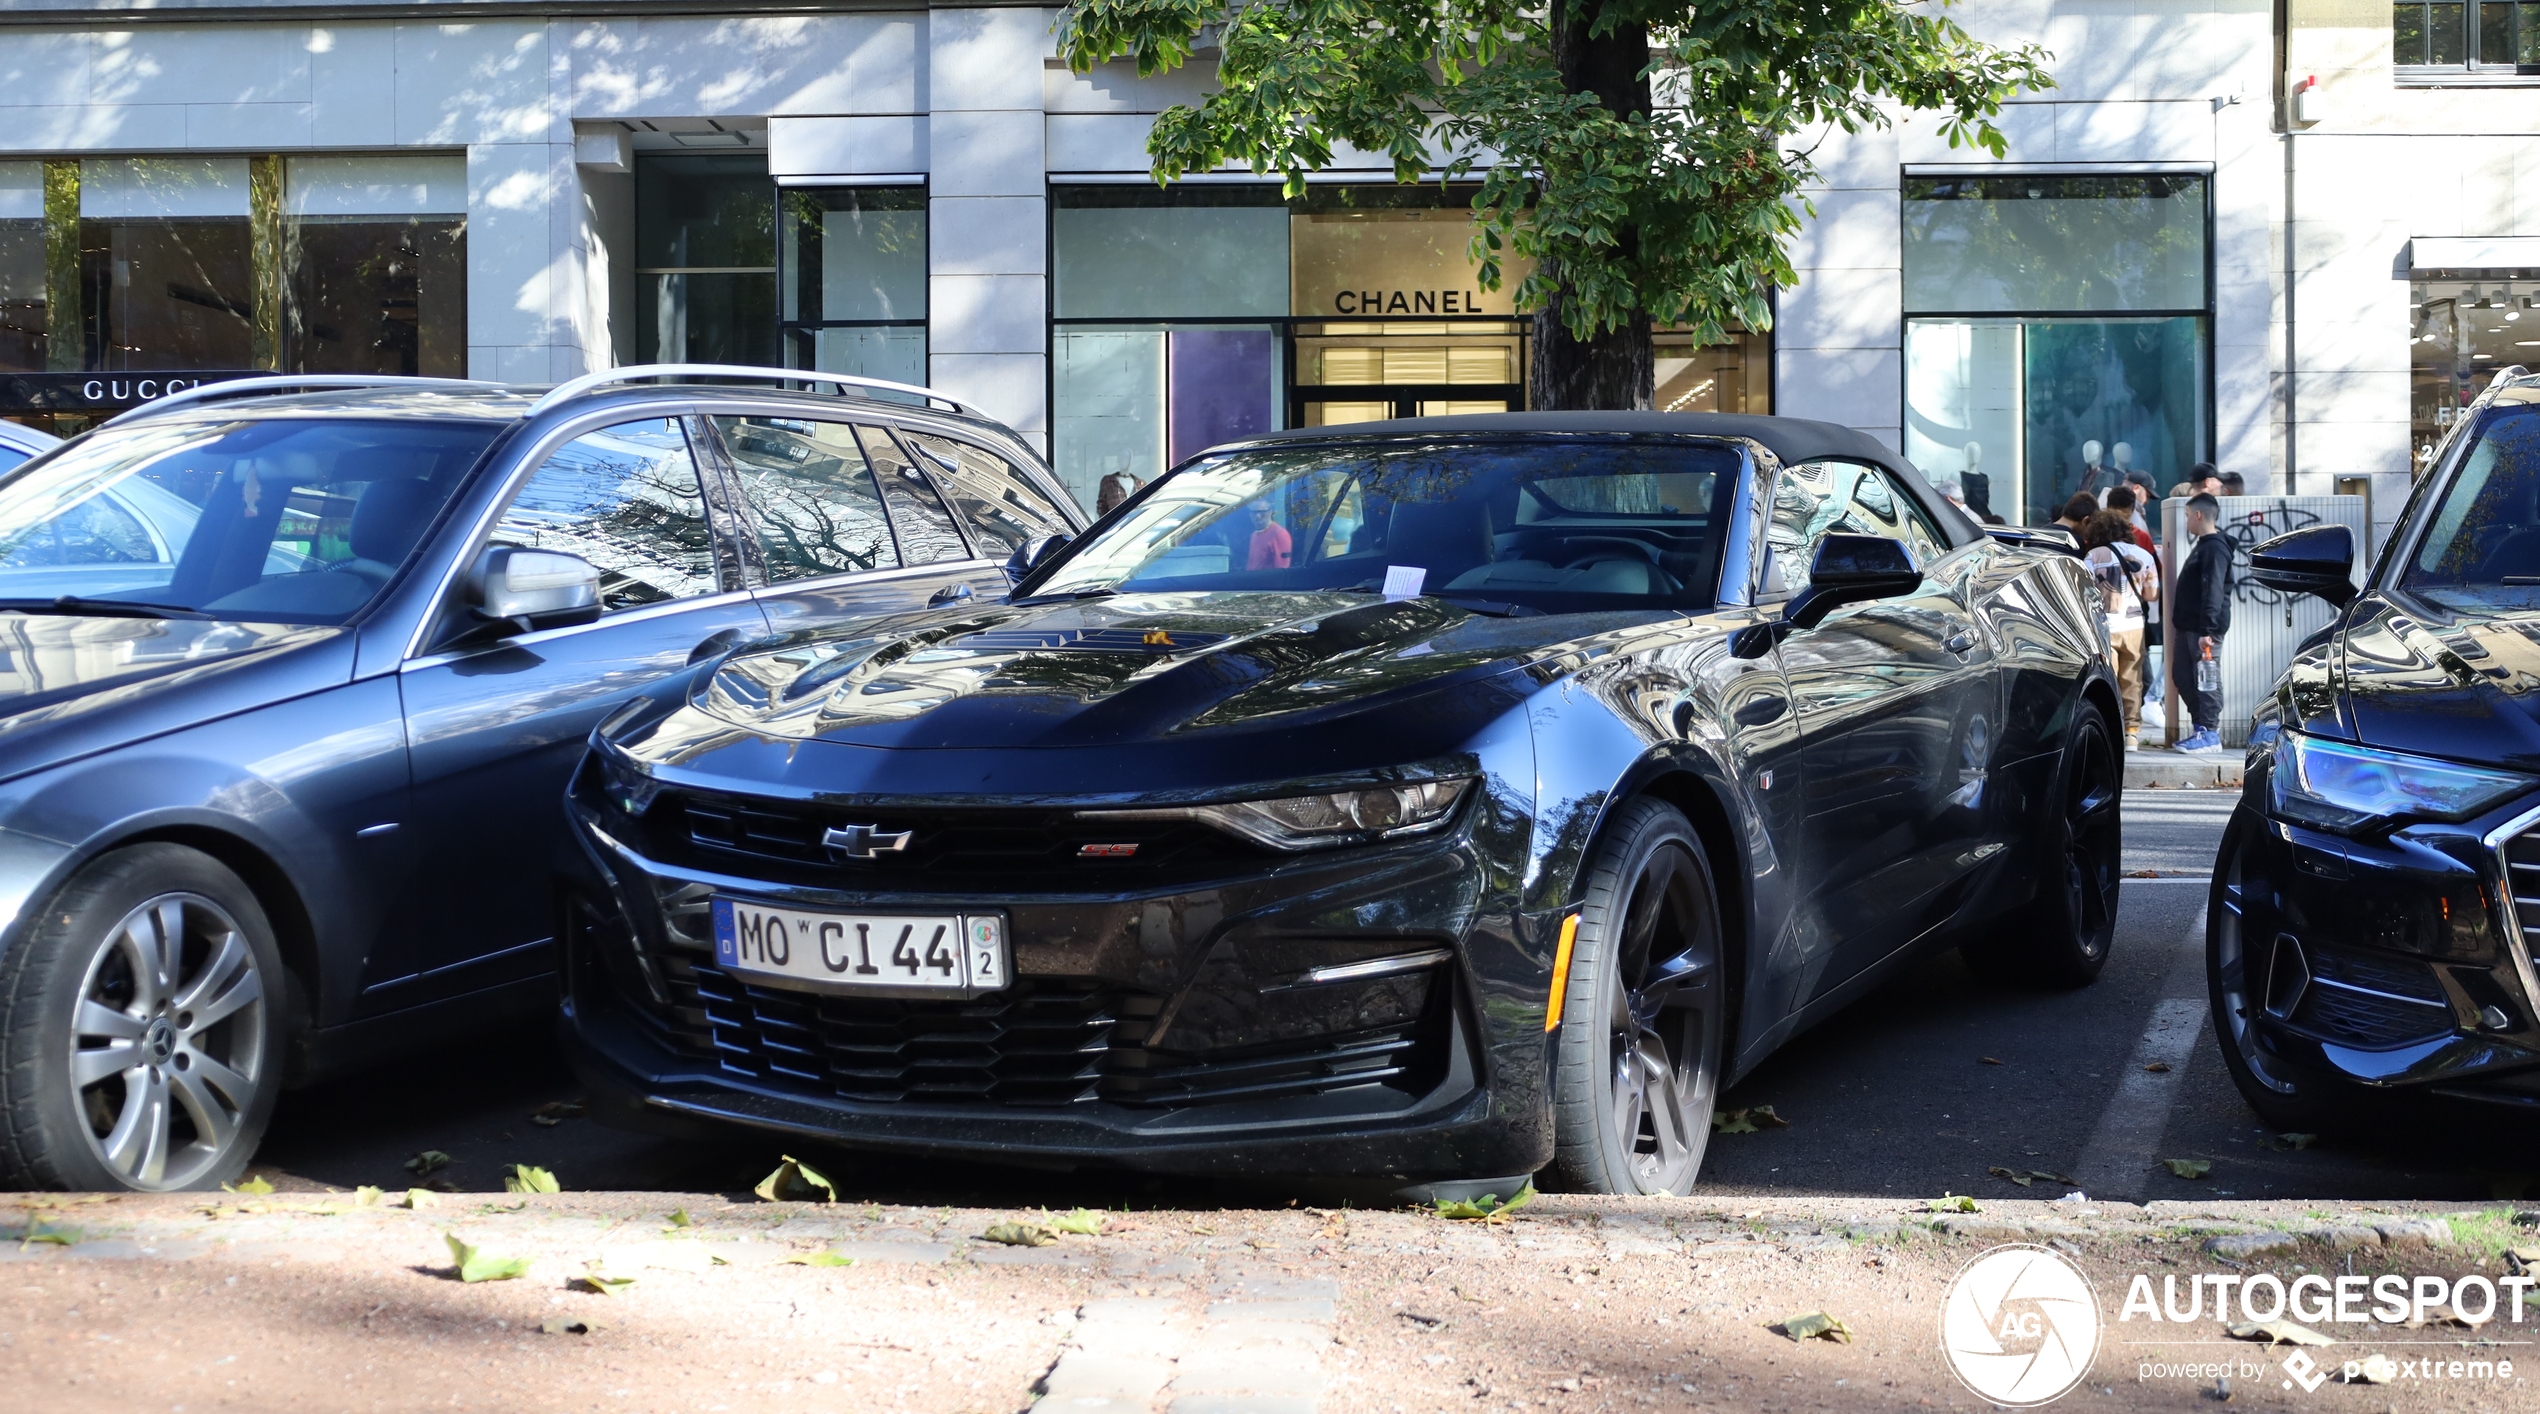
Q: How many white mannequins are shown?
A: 4